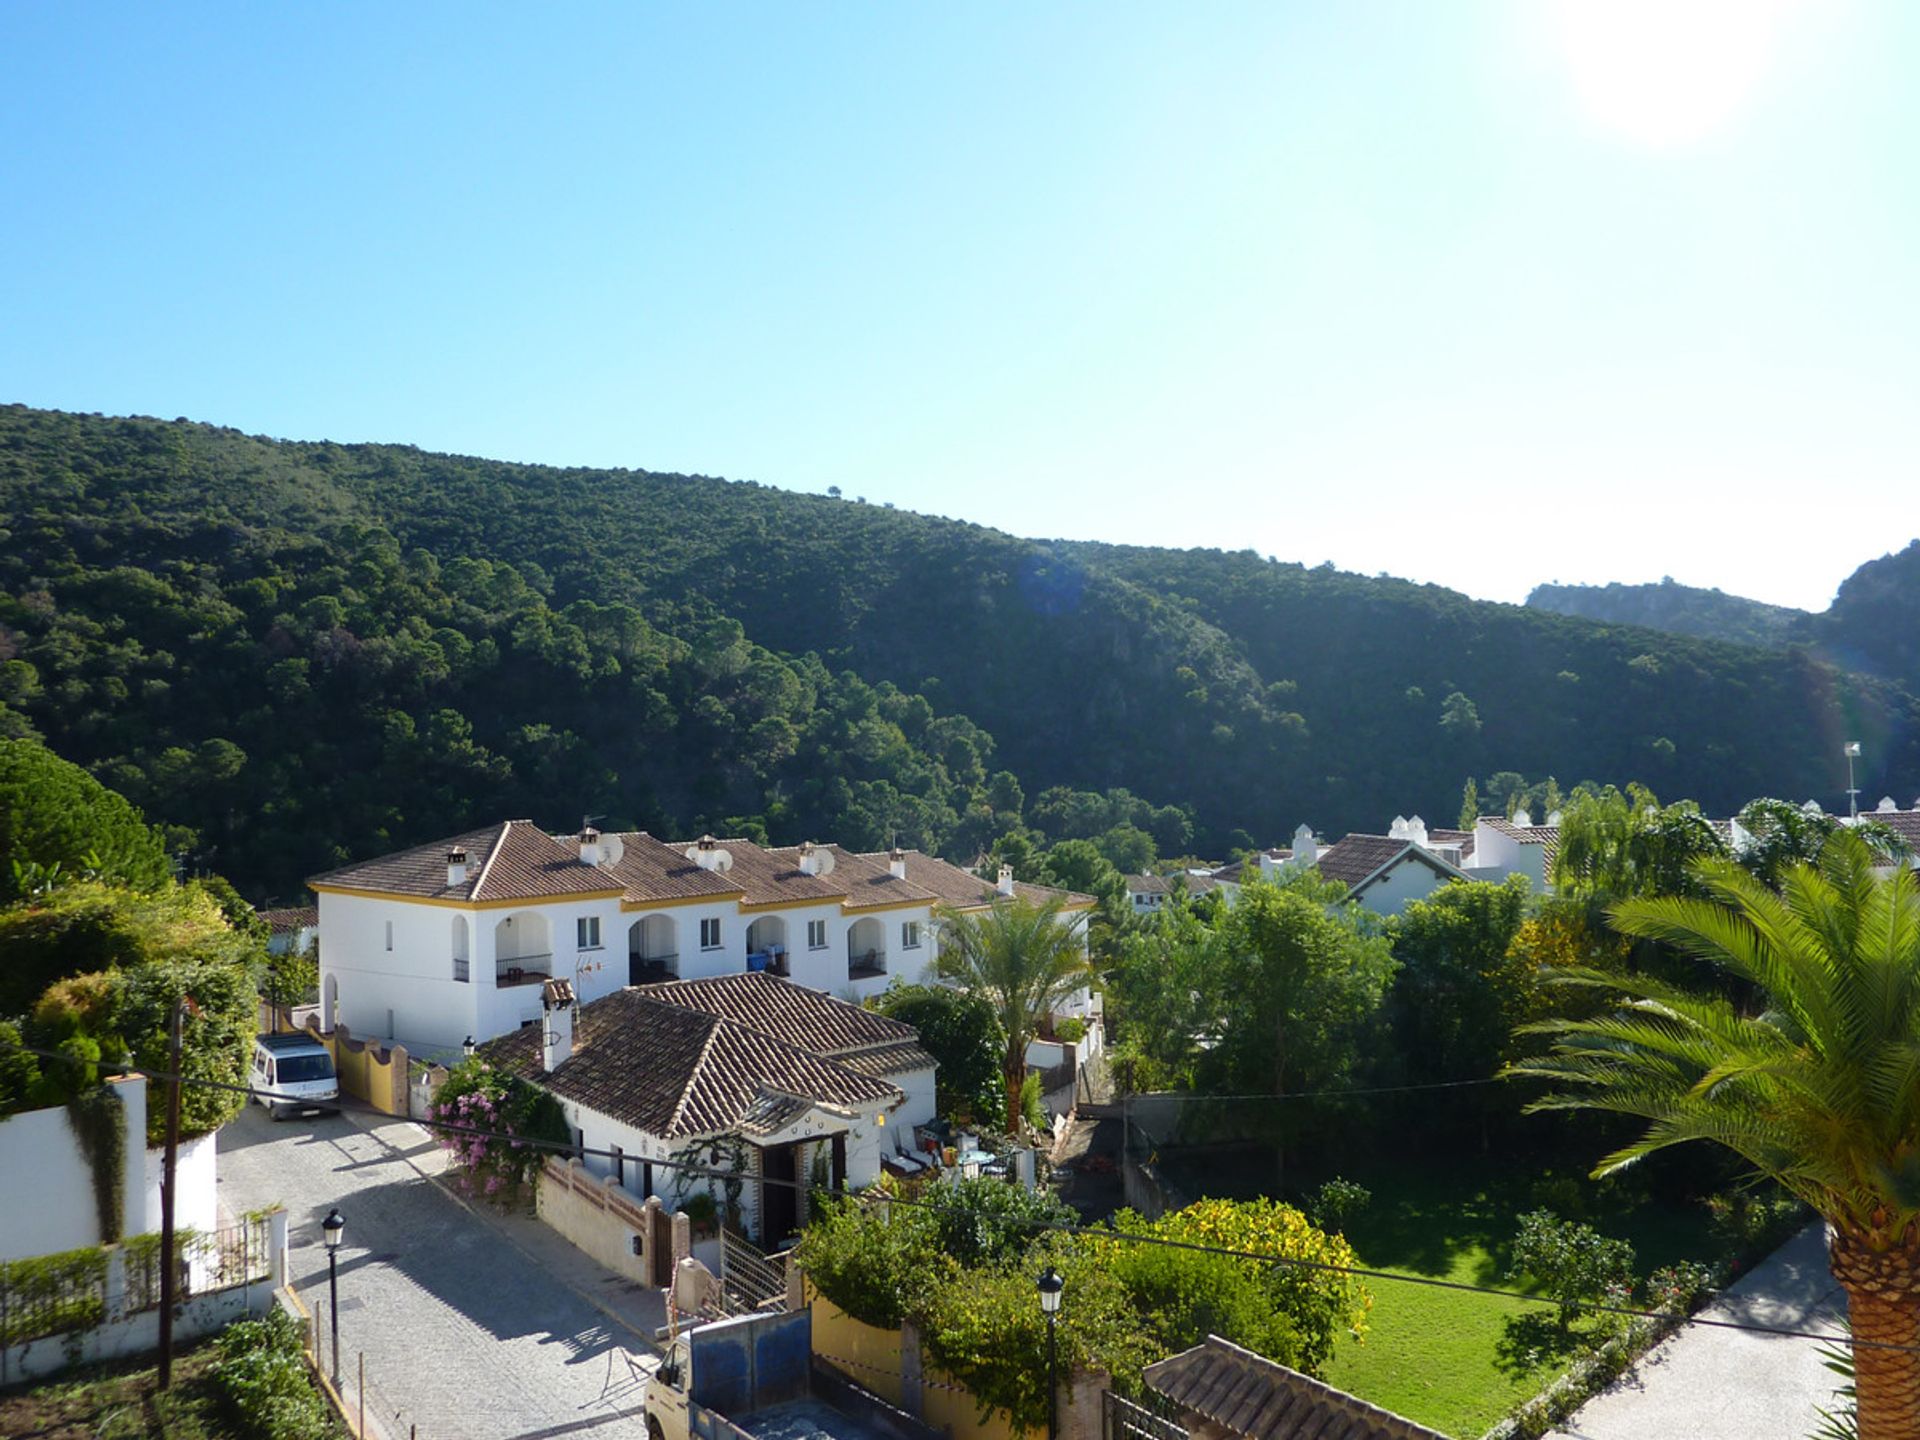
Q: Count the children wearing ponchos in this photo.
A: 0